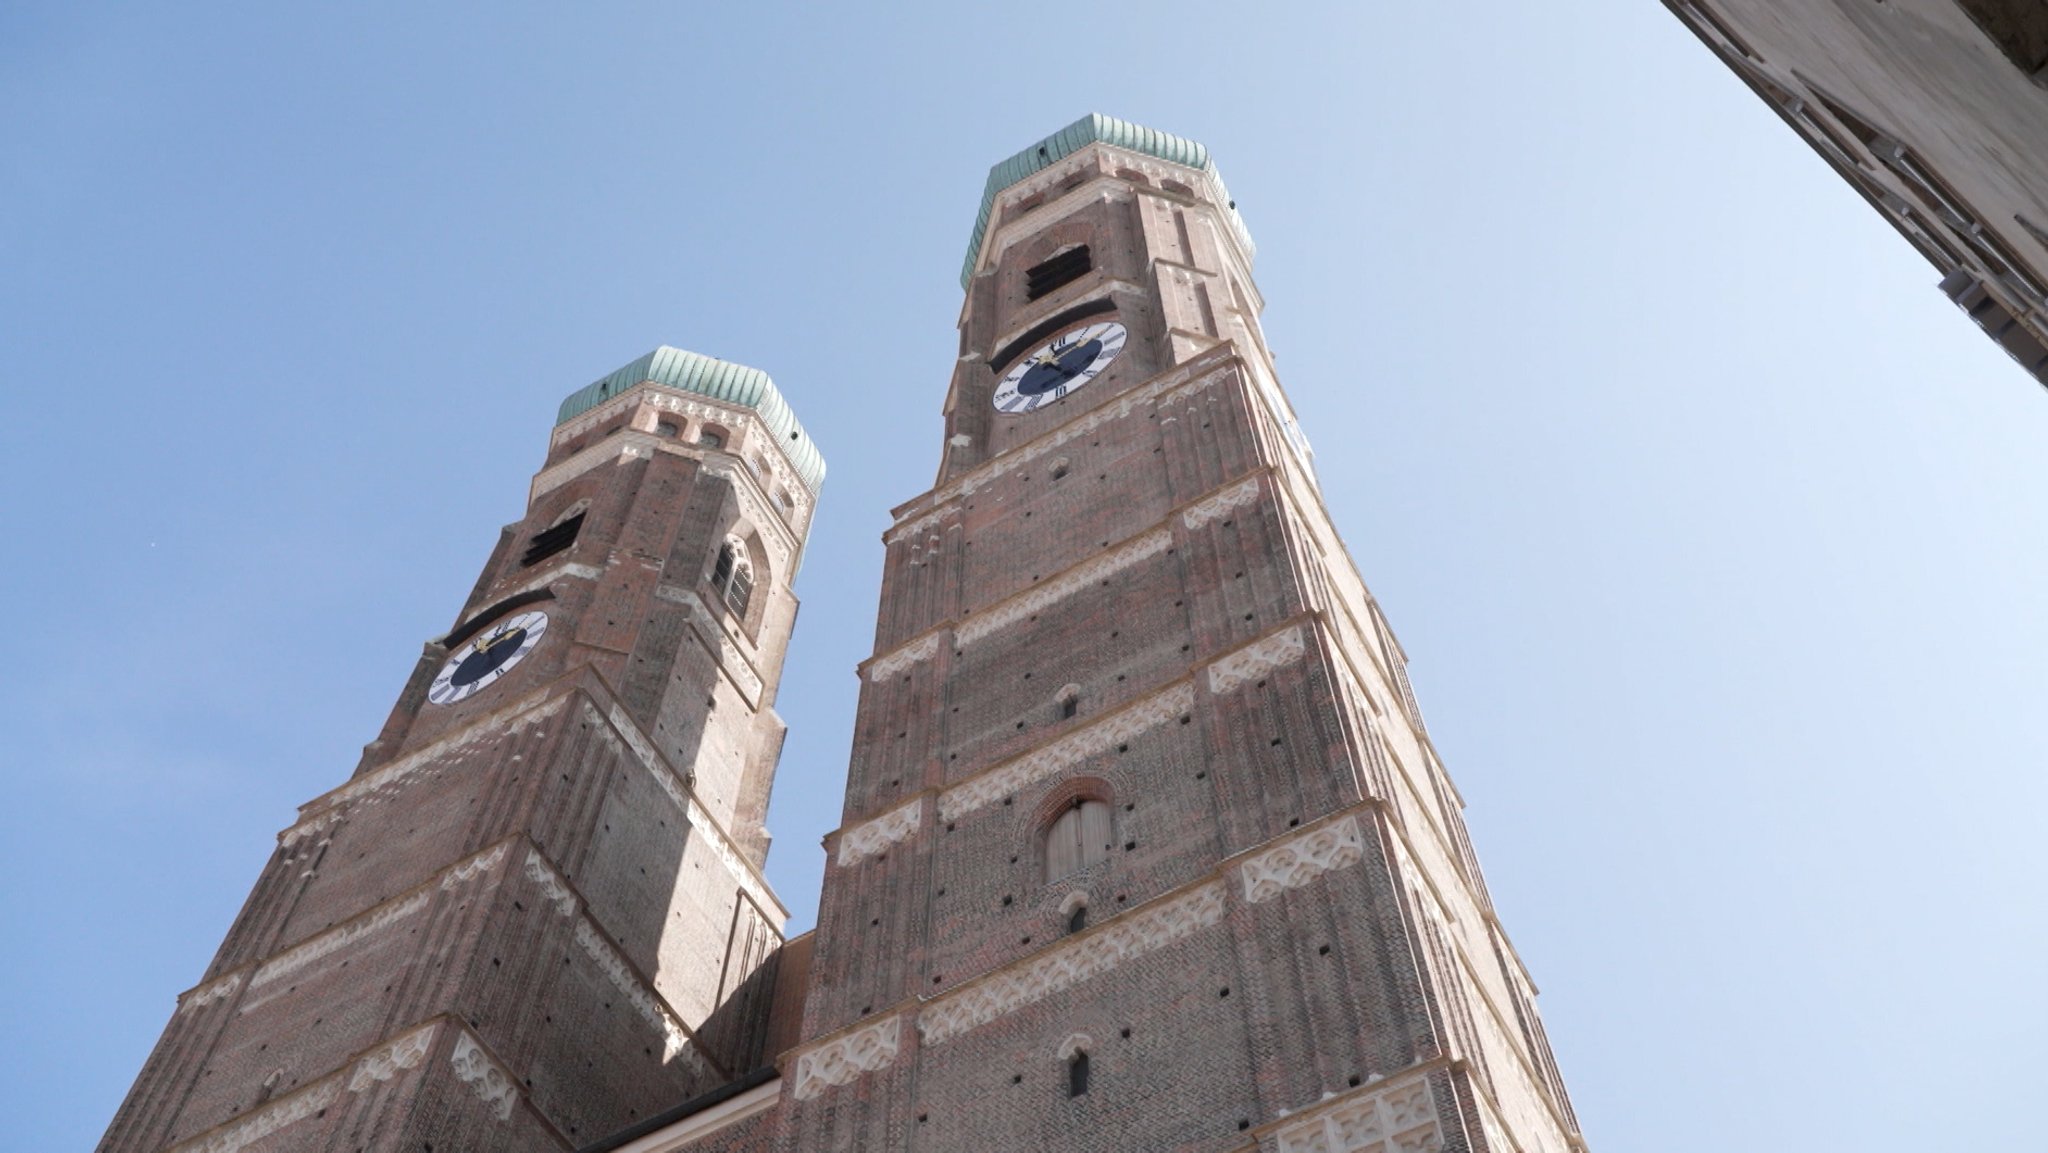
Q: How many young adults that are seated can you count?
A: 0